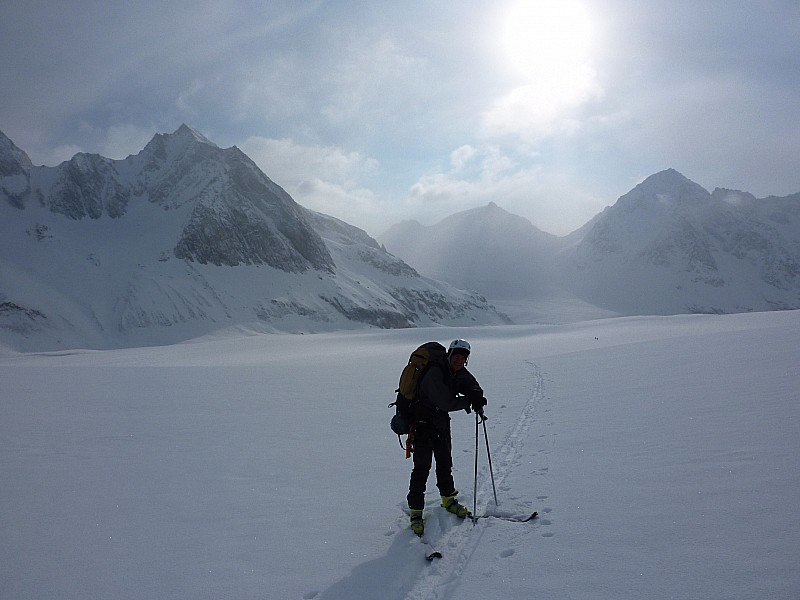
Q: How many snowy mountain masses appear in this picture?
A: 3